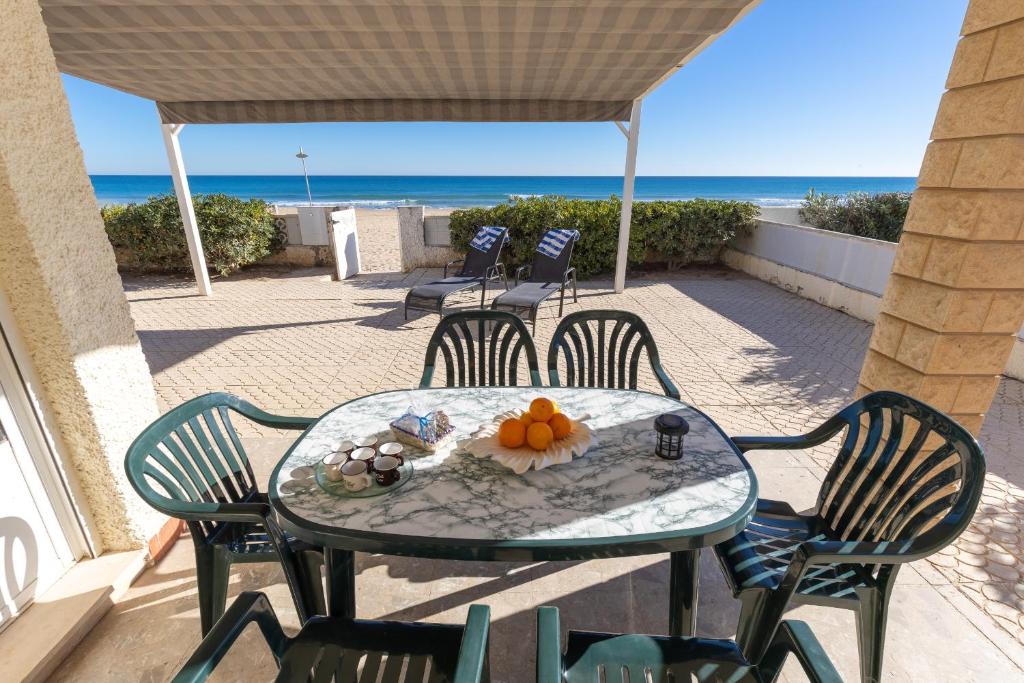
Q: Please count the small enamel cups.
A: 7